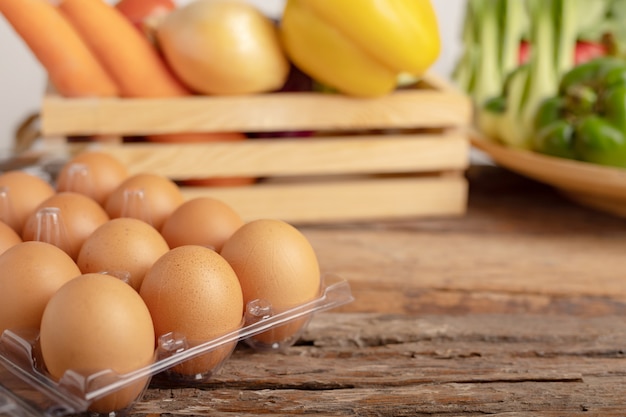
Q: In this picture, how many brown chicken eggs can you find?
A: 11